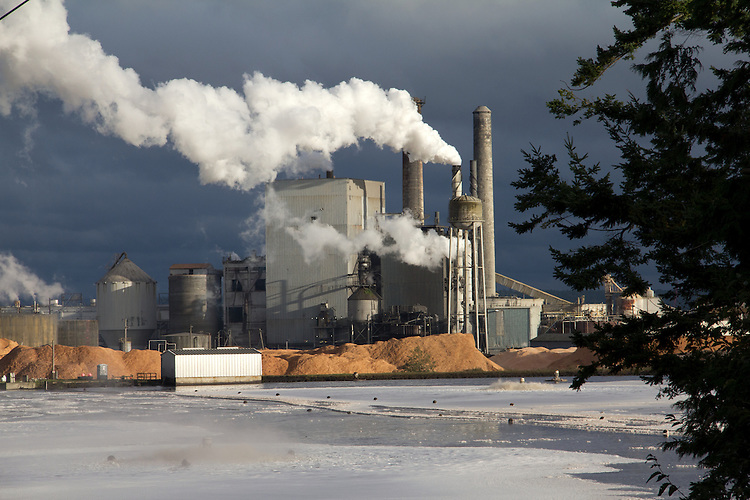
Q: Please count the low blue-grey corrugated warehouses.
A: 1